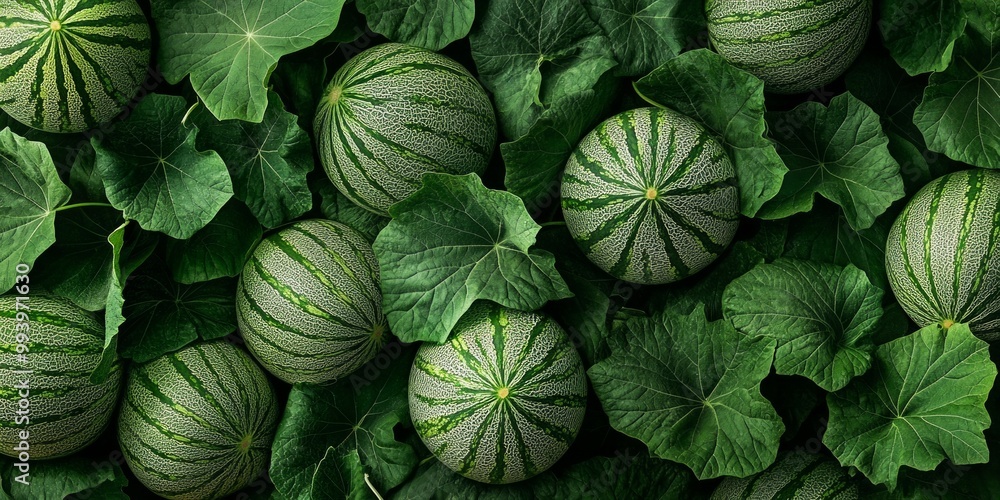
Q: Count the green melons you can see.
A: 10